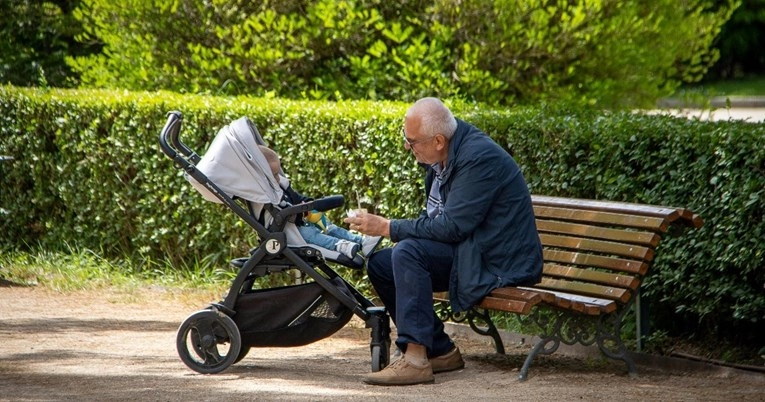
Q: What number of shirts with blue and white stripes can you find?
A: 1